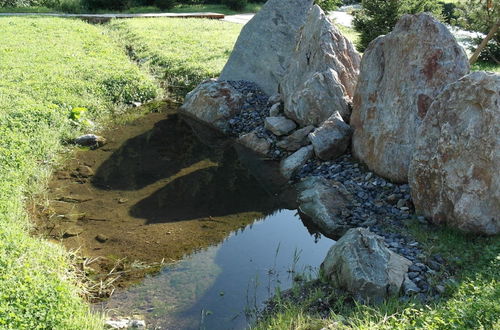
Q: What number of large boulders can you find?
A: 4